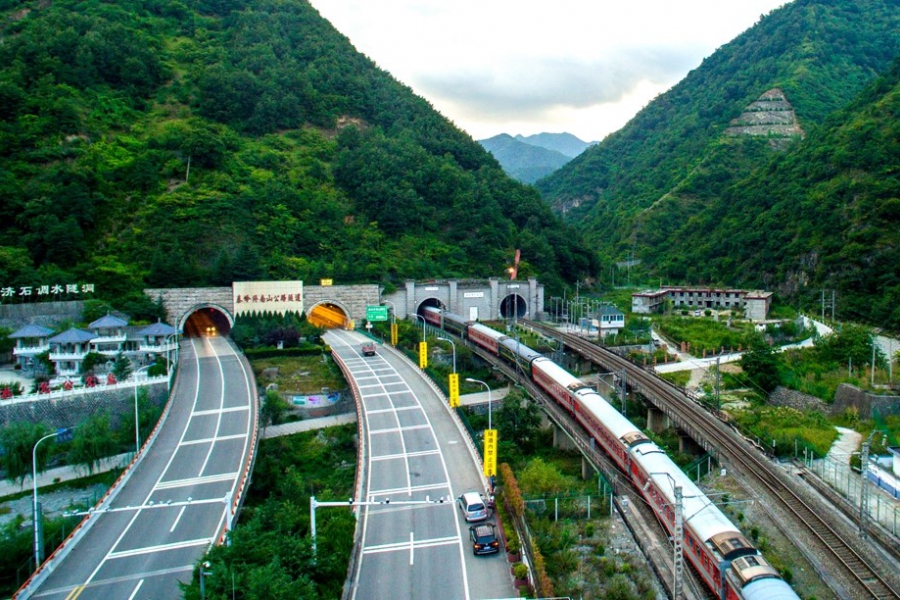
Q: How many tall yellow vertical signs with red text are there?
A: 4